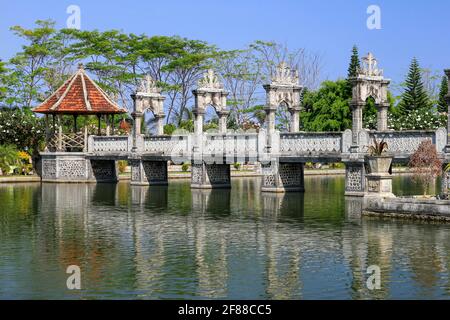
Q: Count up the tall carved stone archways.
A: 4